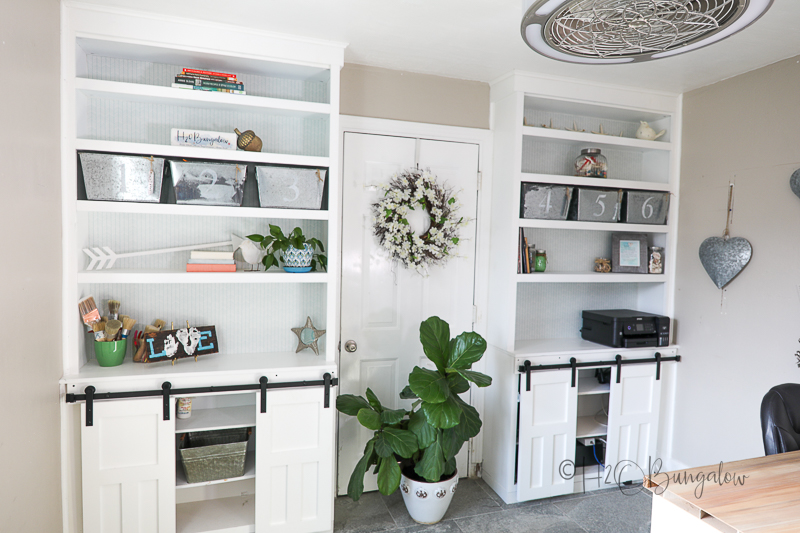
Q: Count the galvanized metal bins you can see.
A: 7